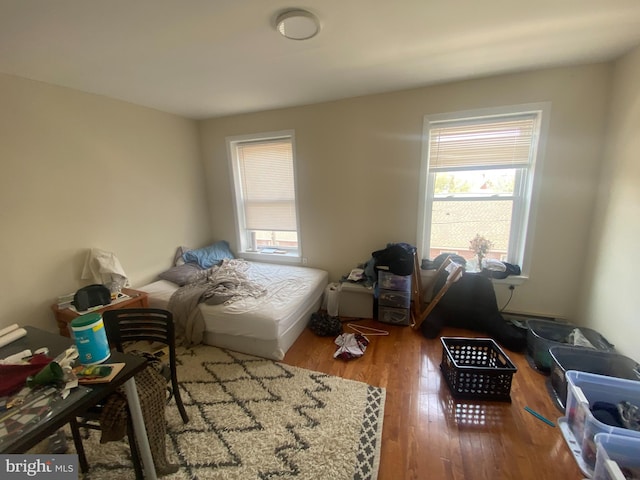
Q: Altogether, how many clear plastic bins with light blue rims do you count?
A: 2